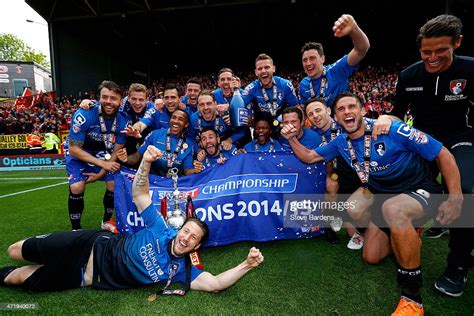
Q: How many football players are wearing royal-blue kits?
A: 15